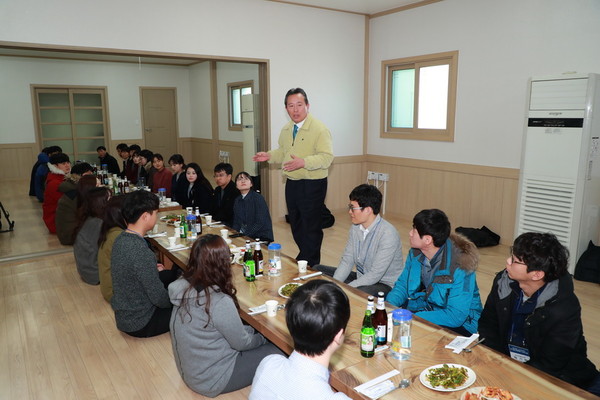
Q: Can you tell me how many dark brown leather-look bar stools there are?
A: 0